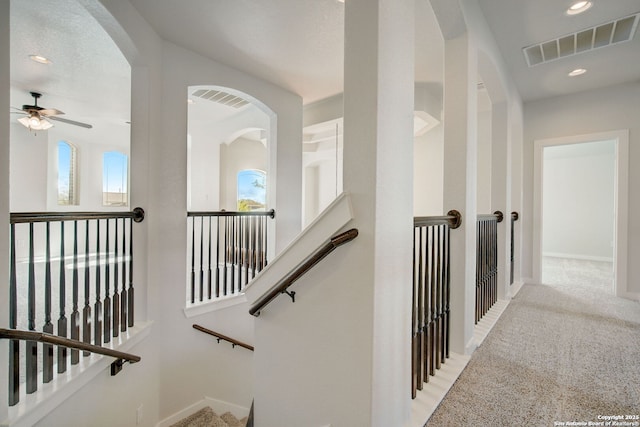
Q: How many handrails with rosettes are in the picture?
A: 5